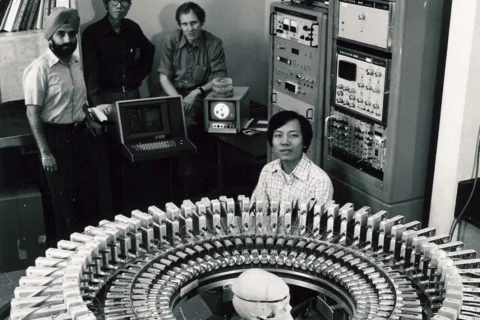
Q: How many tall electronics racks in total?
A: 2